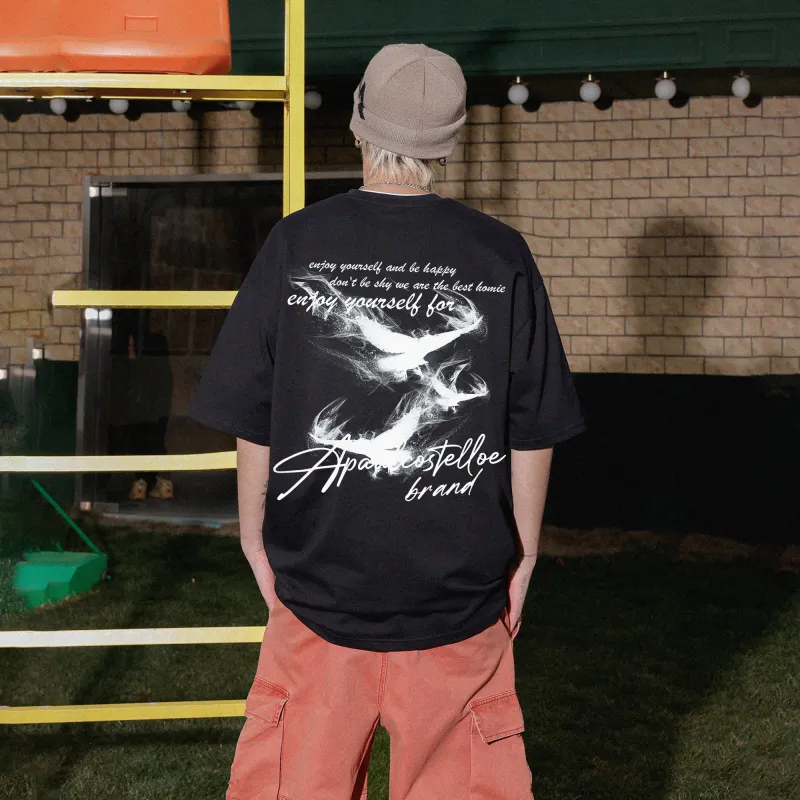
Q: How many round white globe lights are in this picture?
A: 9